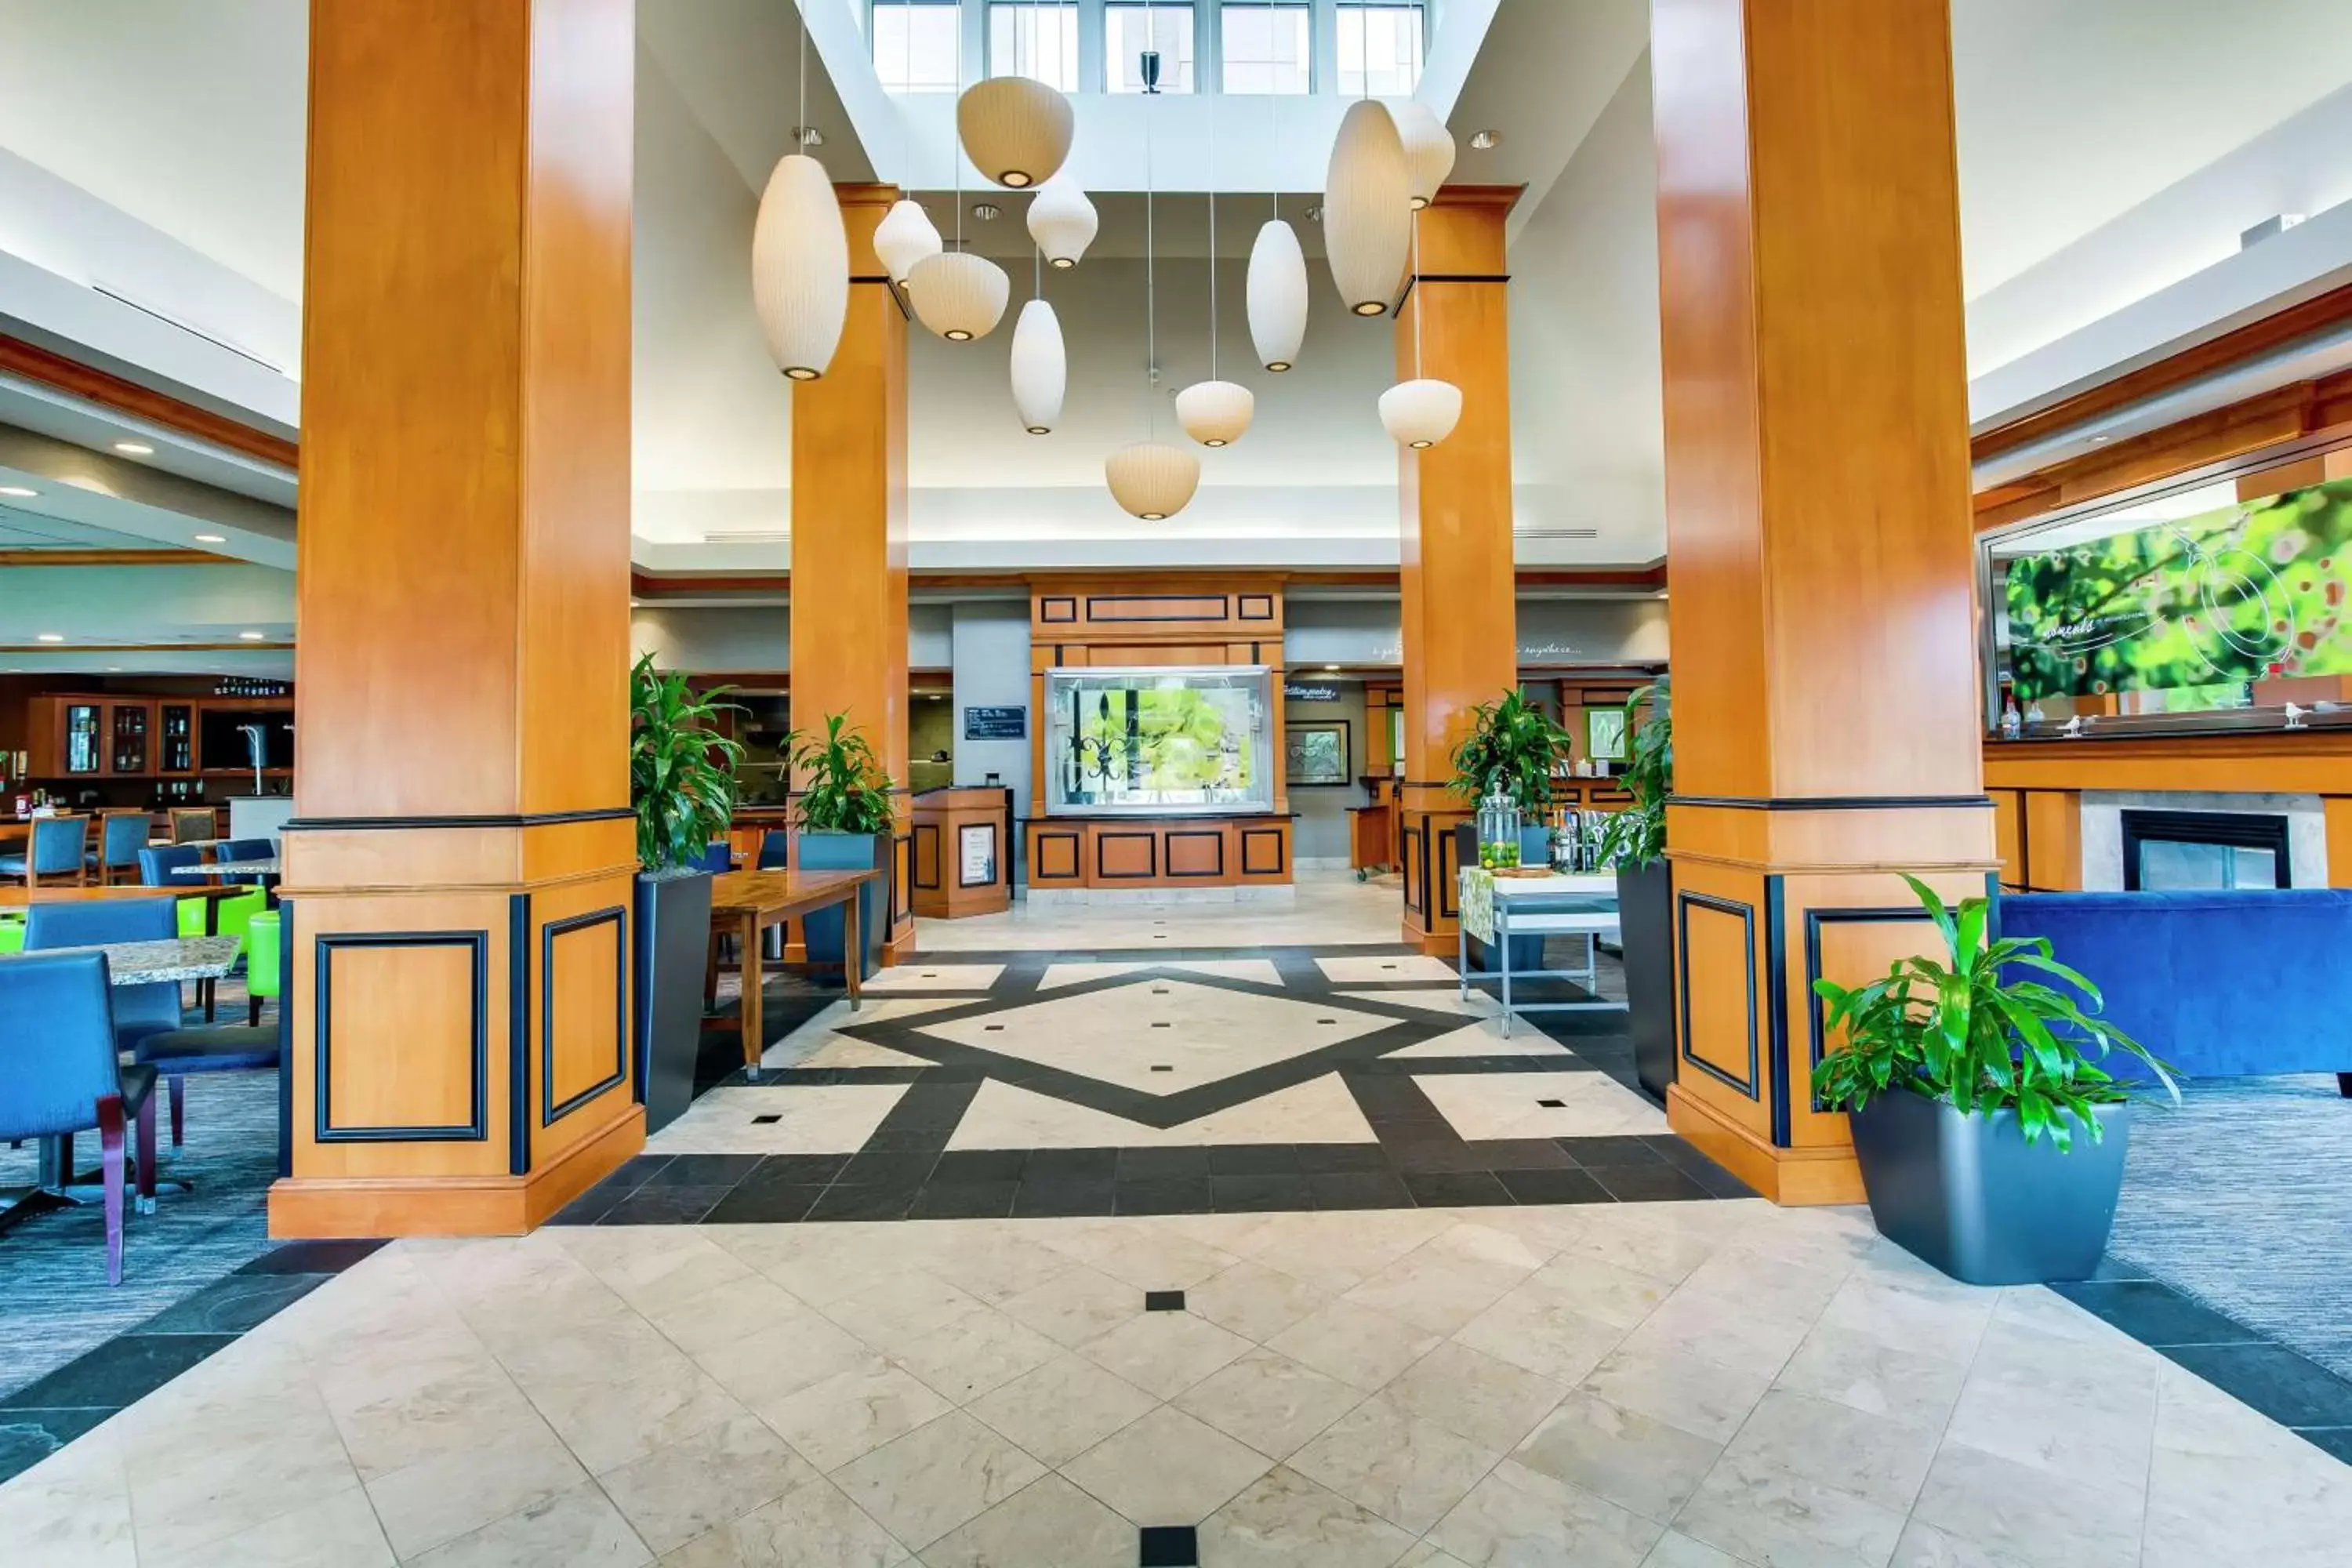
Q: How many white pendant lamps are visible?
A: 12